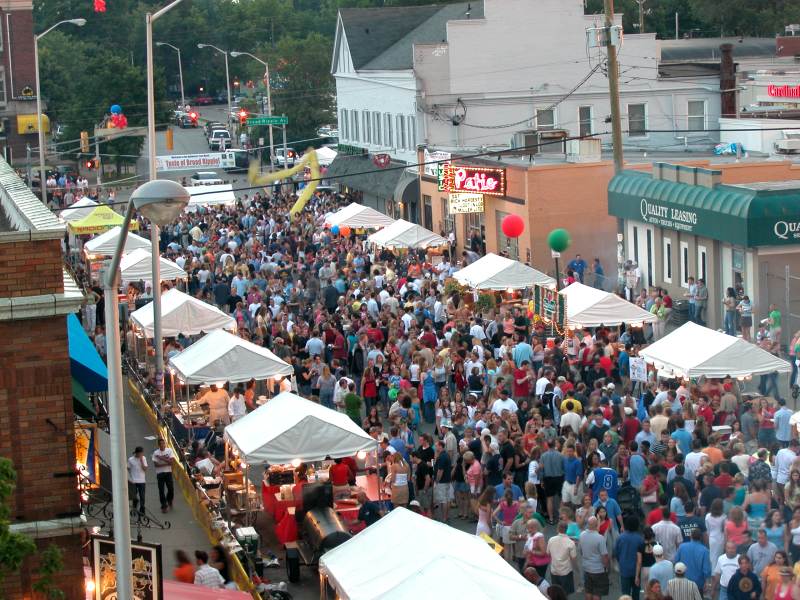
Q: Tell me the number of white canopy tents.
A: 14